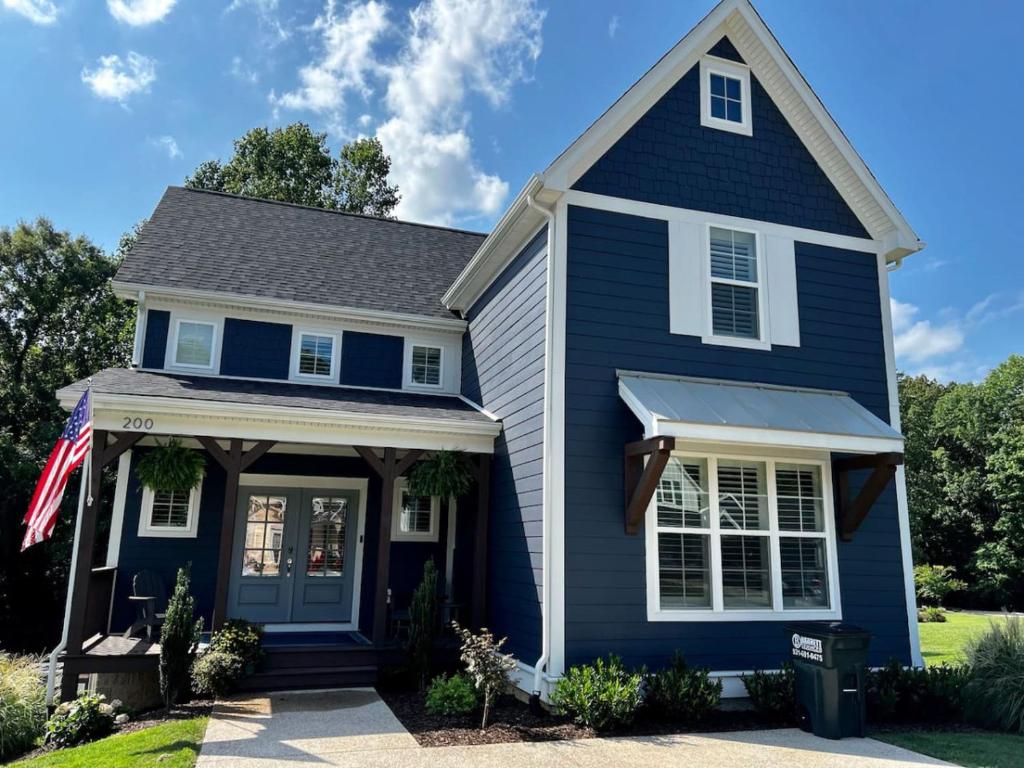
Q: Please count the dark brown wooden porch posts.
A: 4